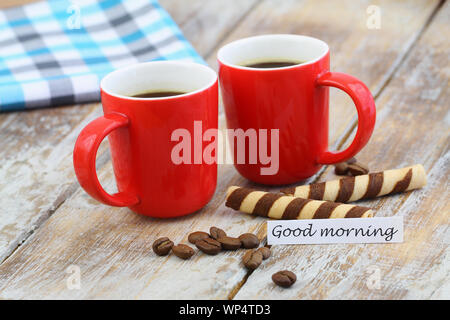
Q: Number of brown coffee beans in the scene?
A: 13